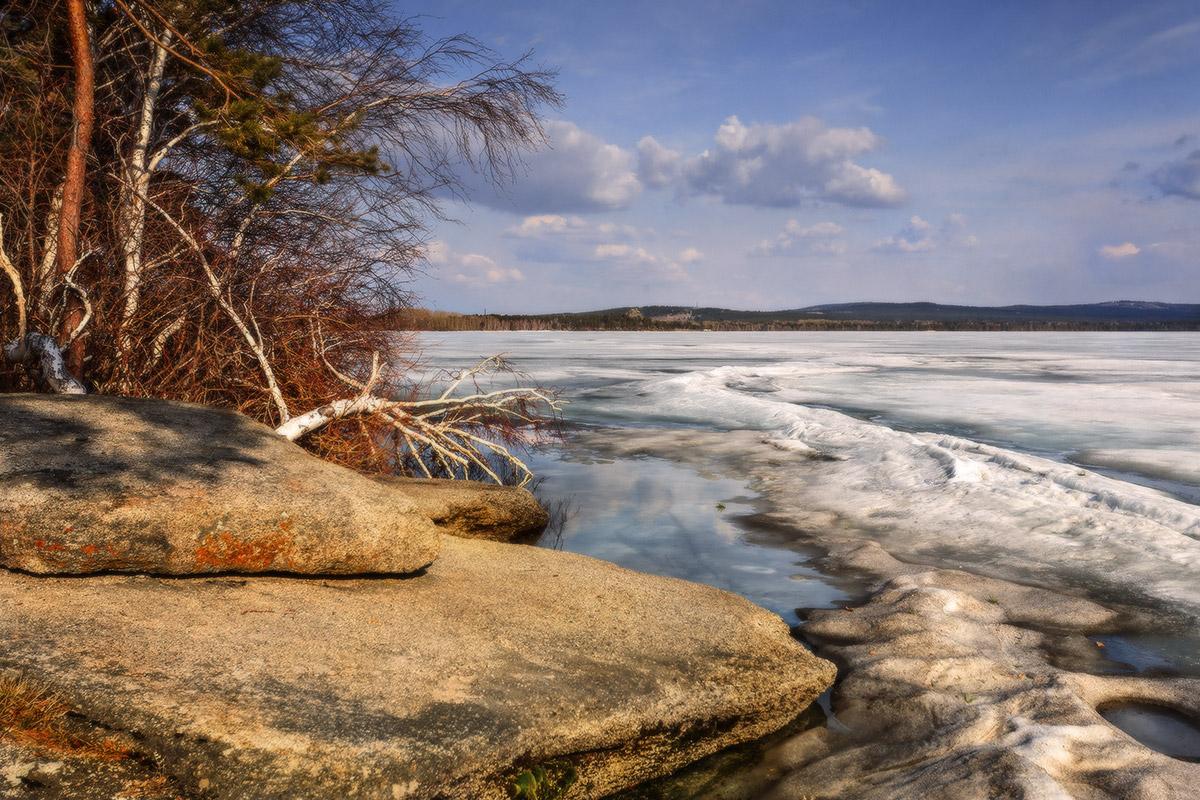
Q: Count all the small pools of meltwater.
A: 2